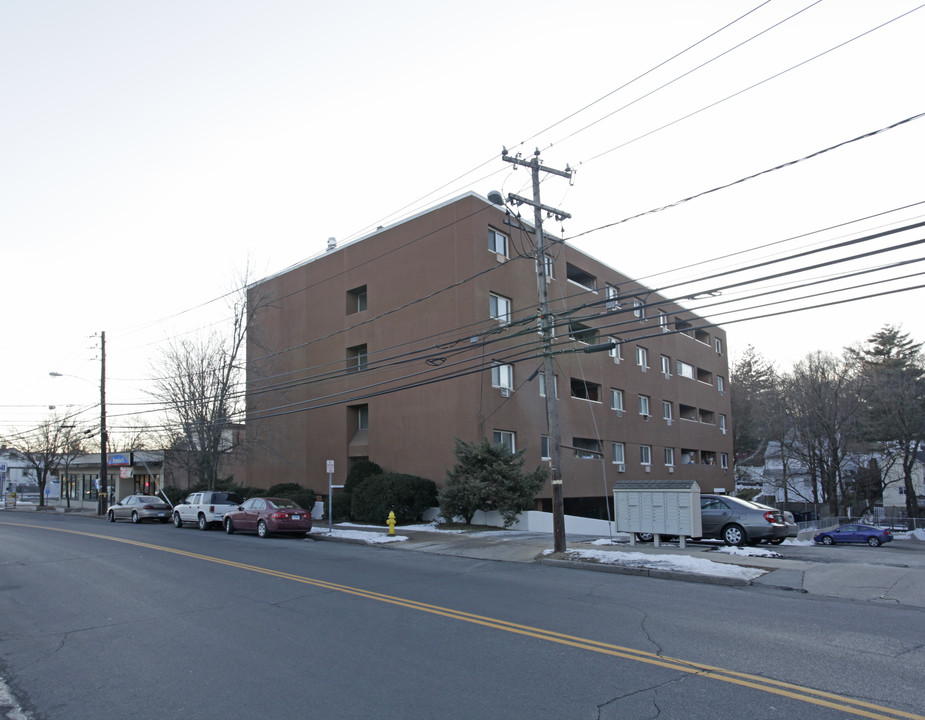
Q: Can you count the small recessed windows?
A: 3